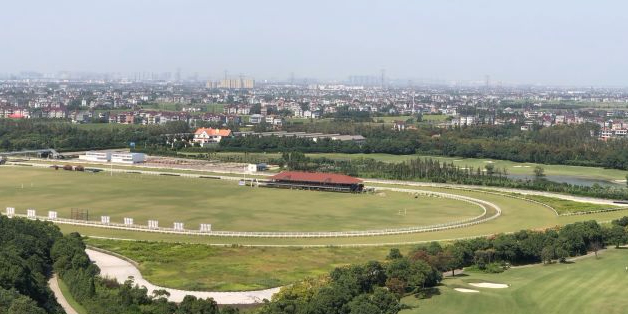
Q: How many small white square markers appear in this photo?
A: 8